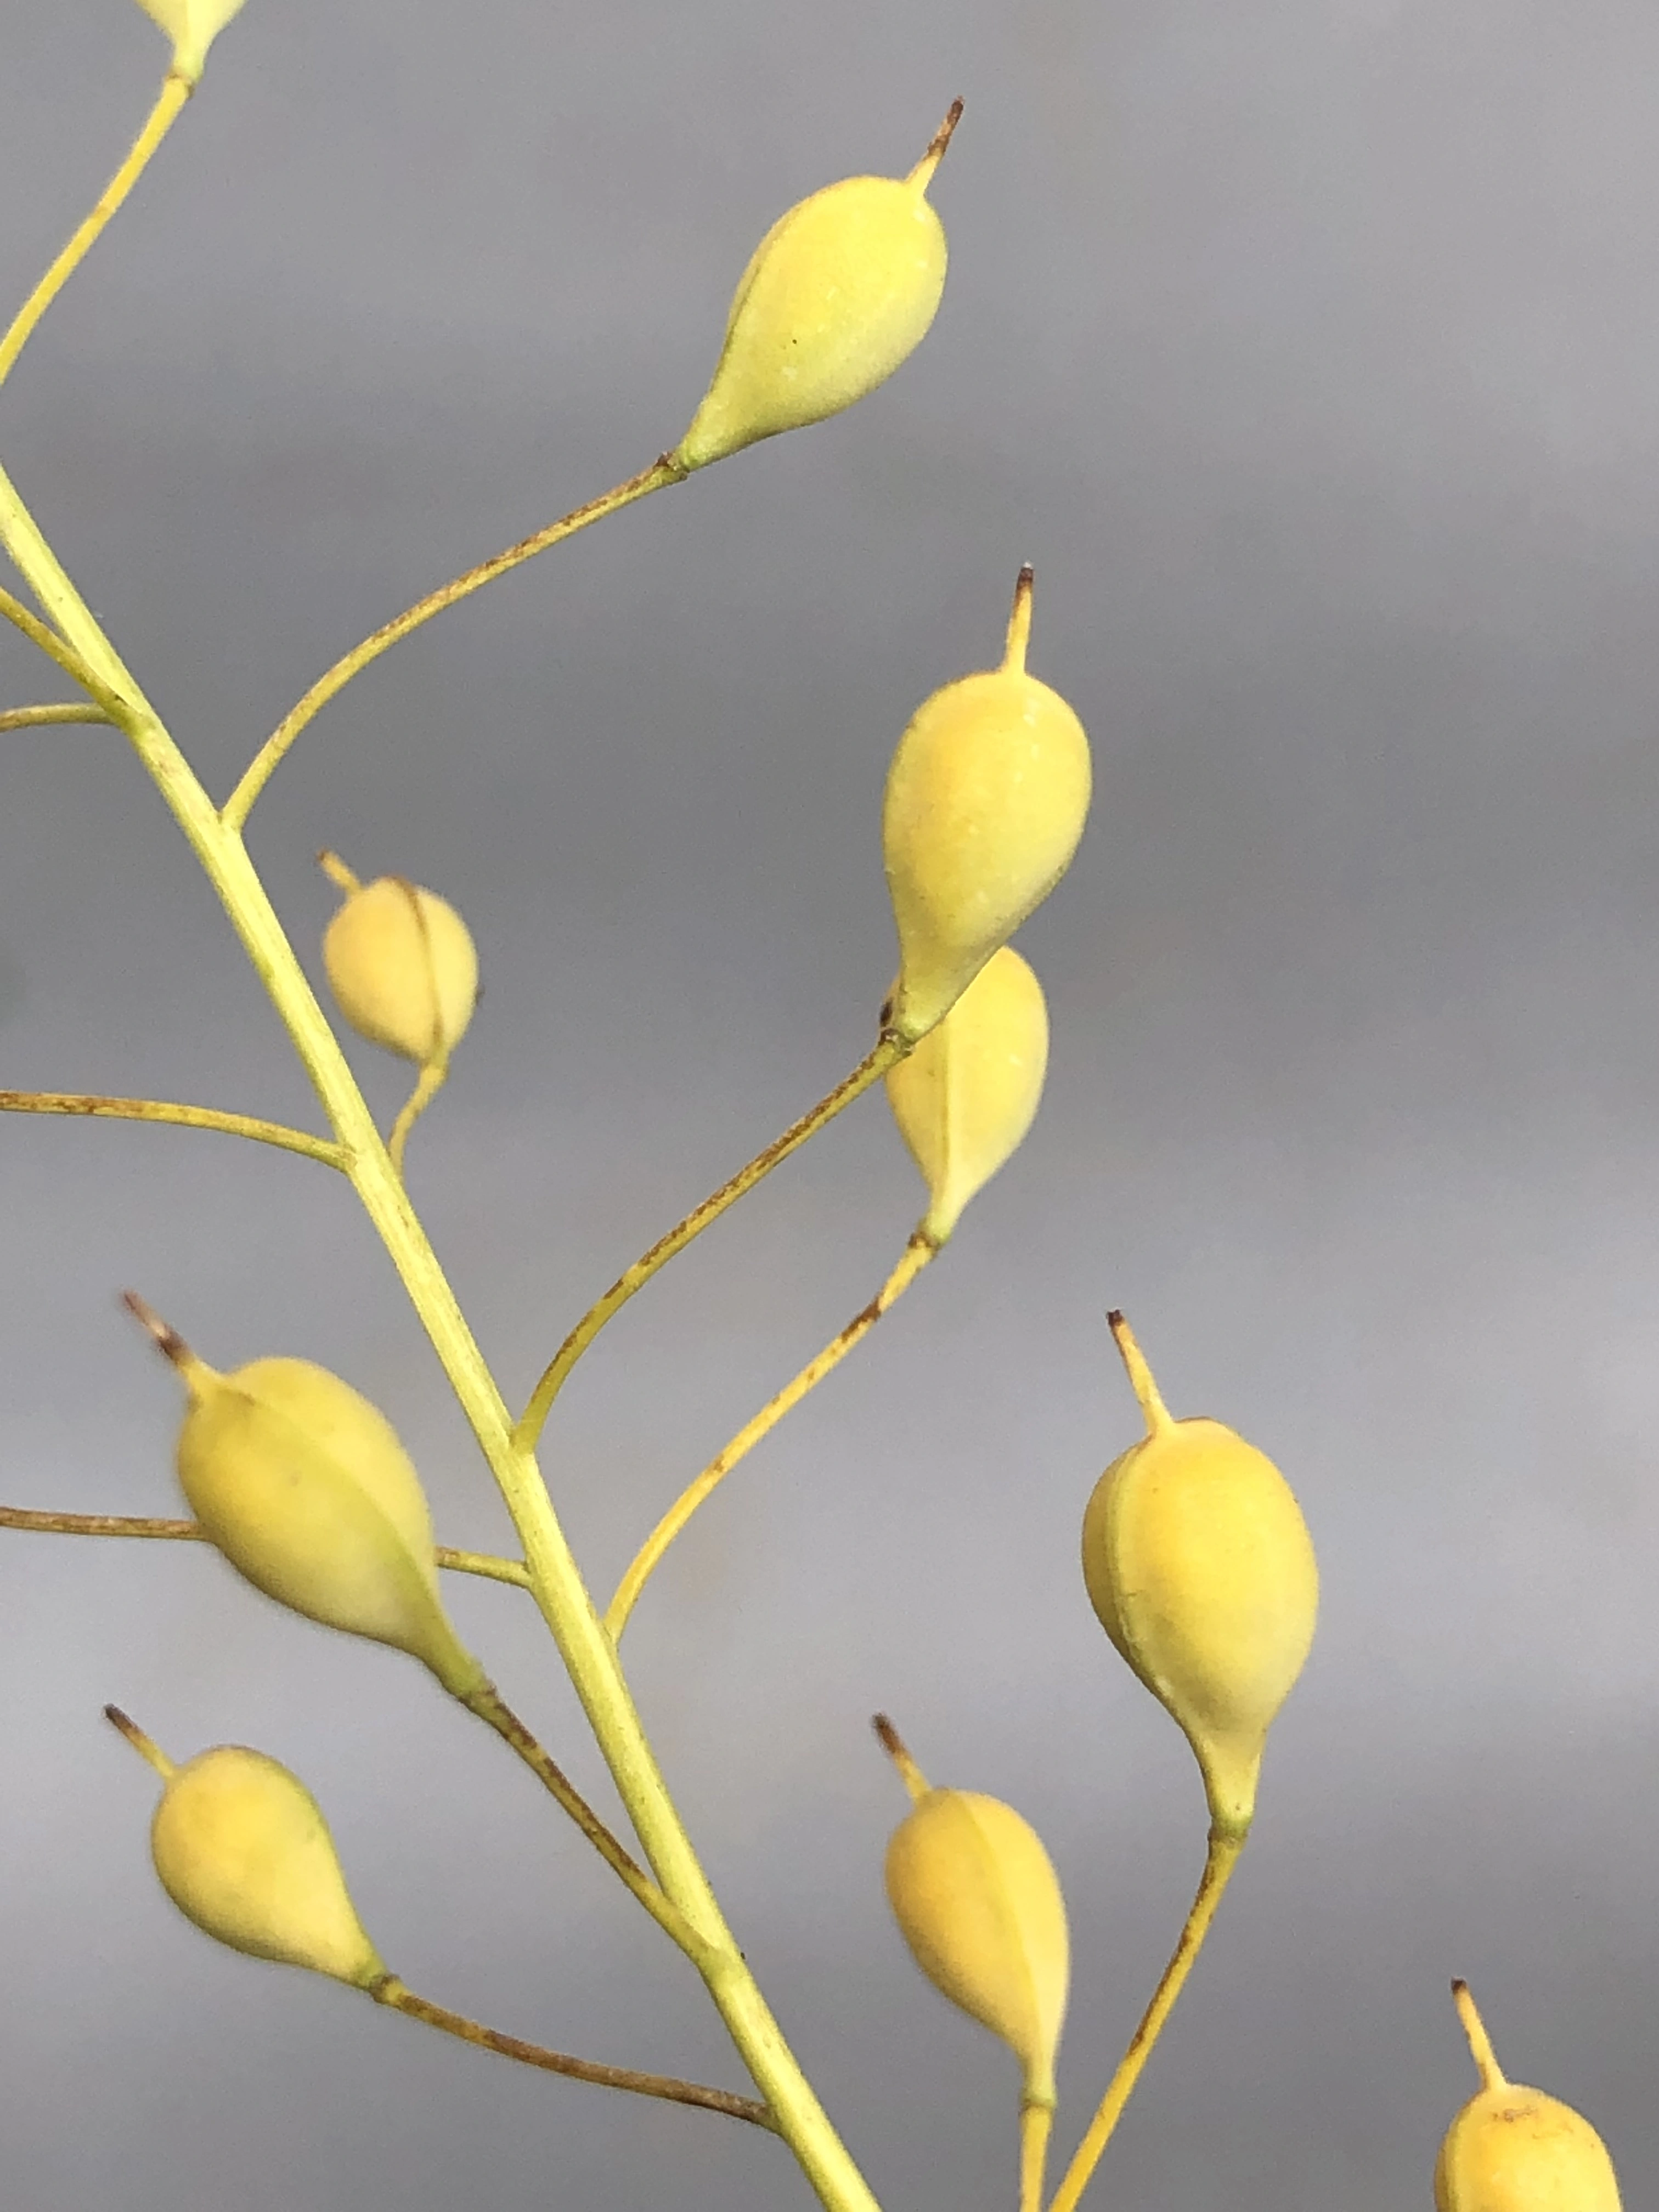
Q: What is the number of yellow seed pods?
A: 10